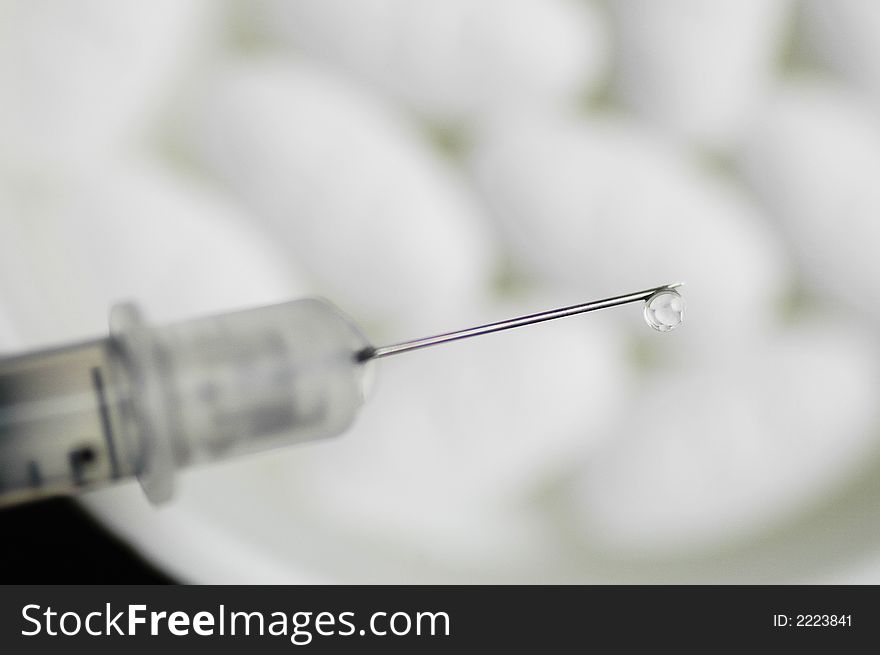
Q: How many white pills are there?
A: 10